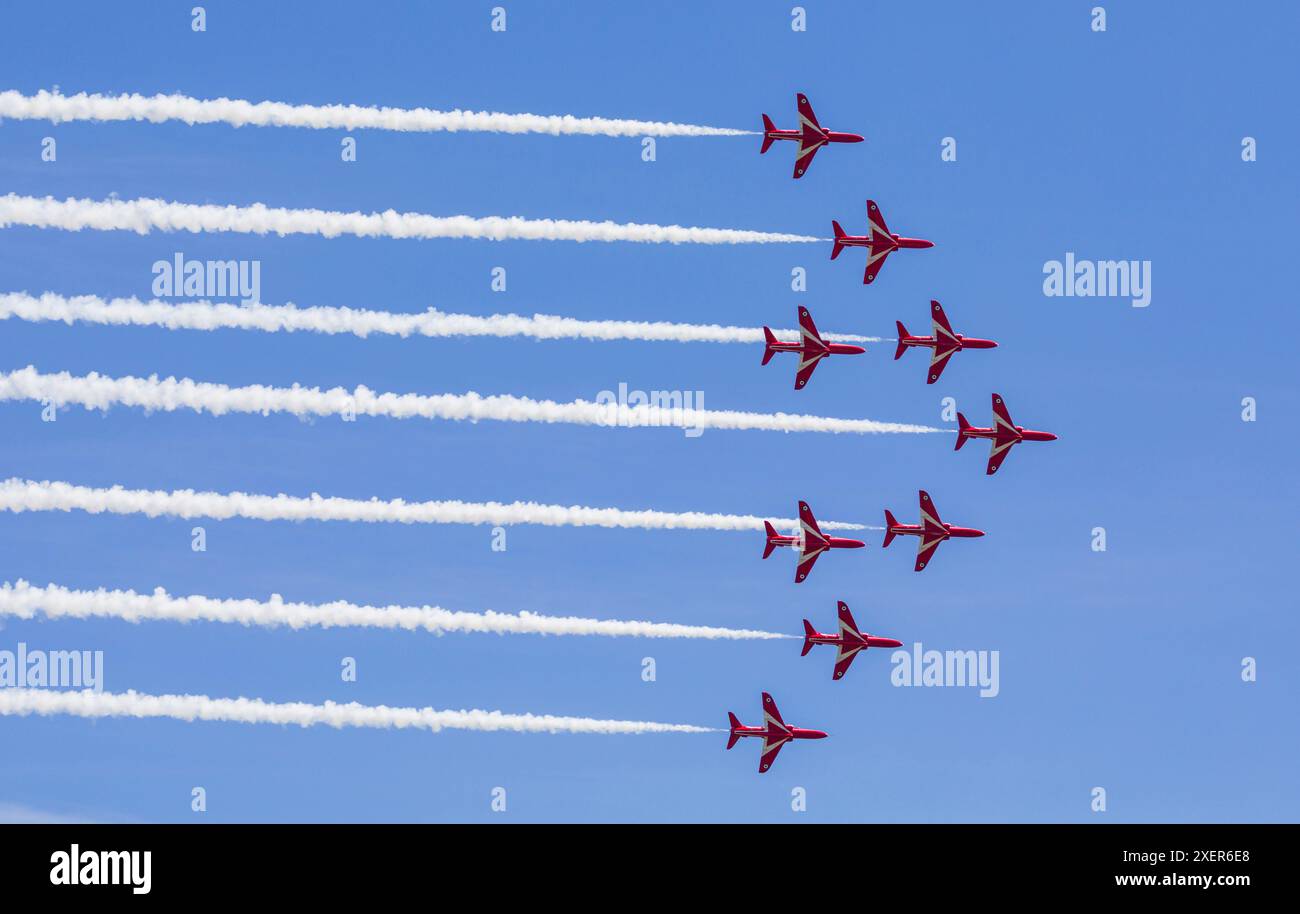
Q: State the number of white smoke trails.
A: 7